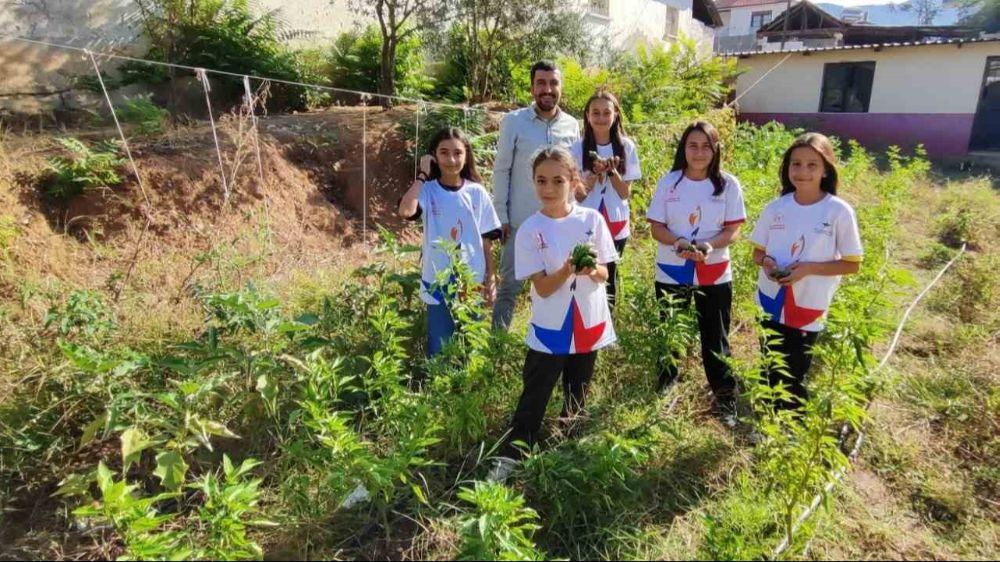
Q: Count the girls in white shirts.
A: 5